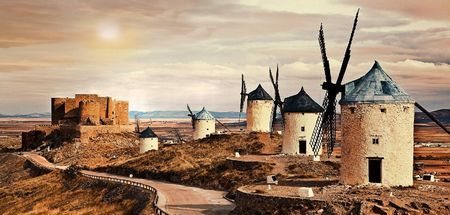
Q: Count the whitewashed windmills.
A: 5